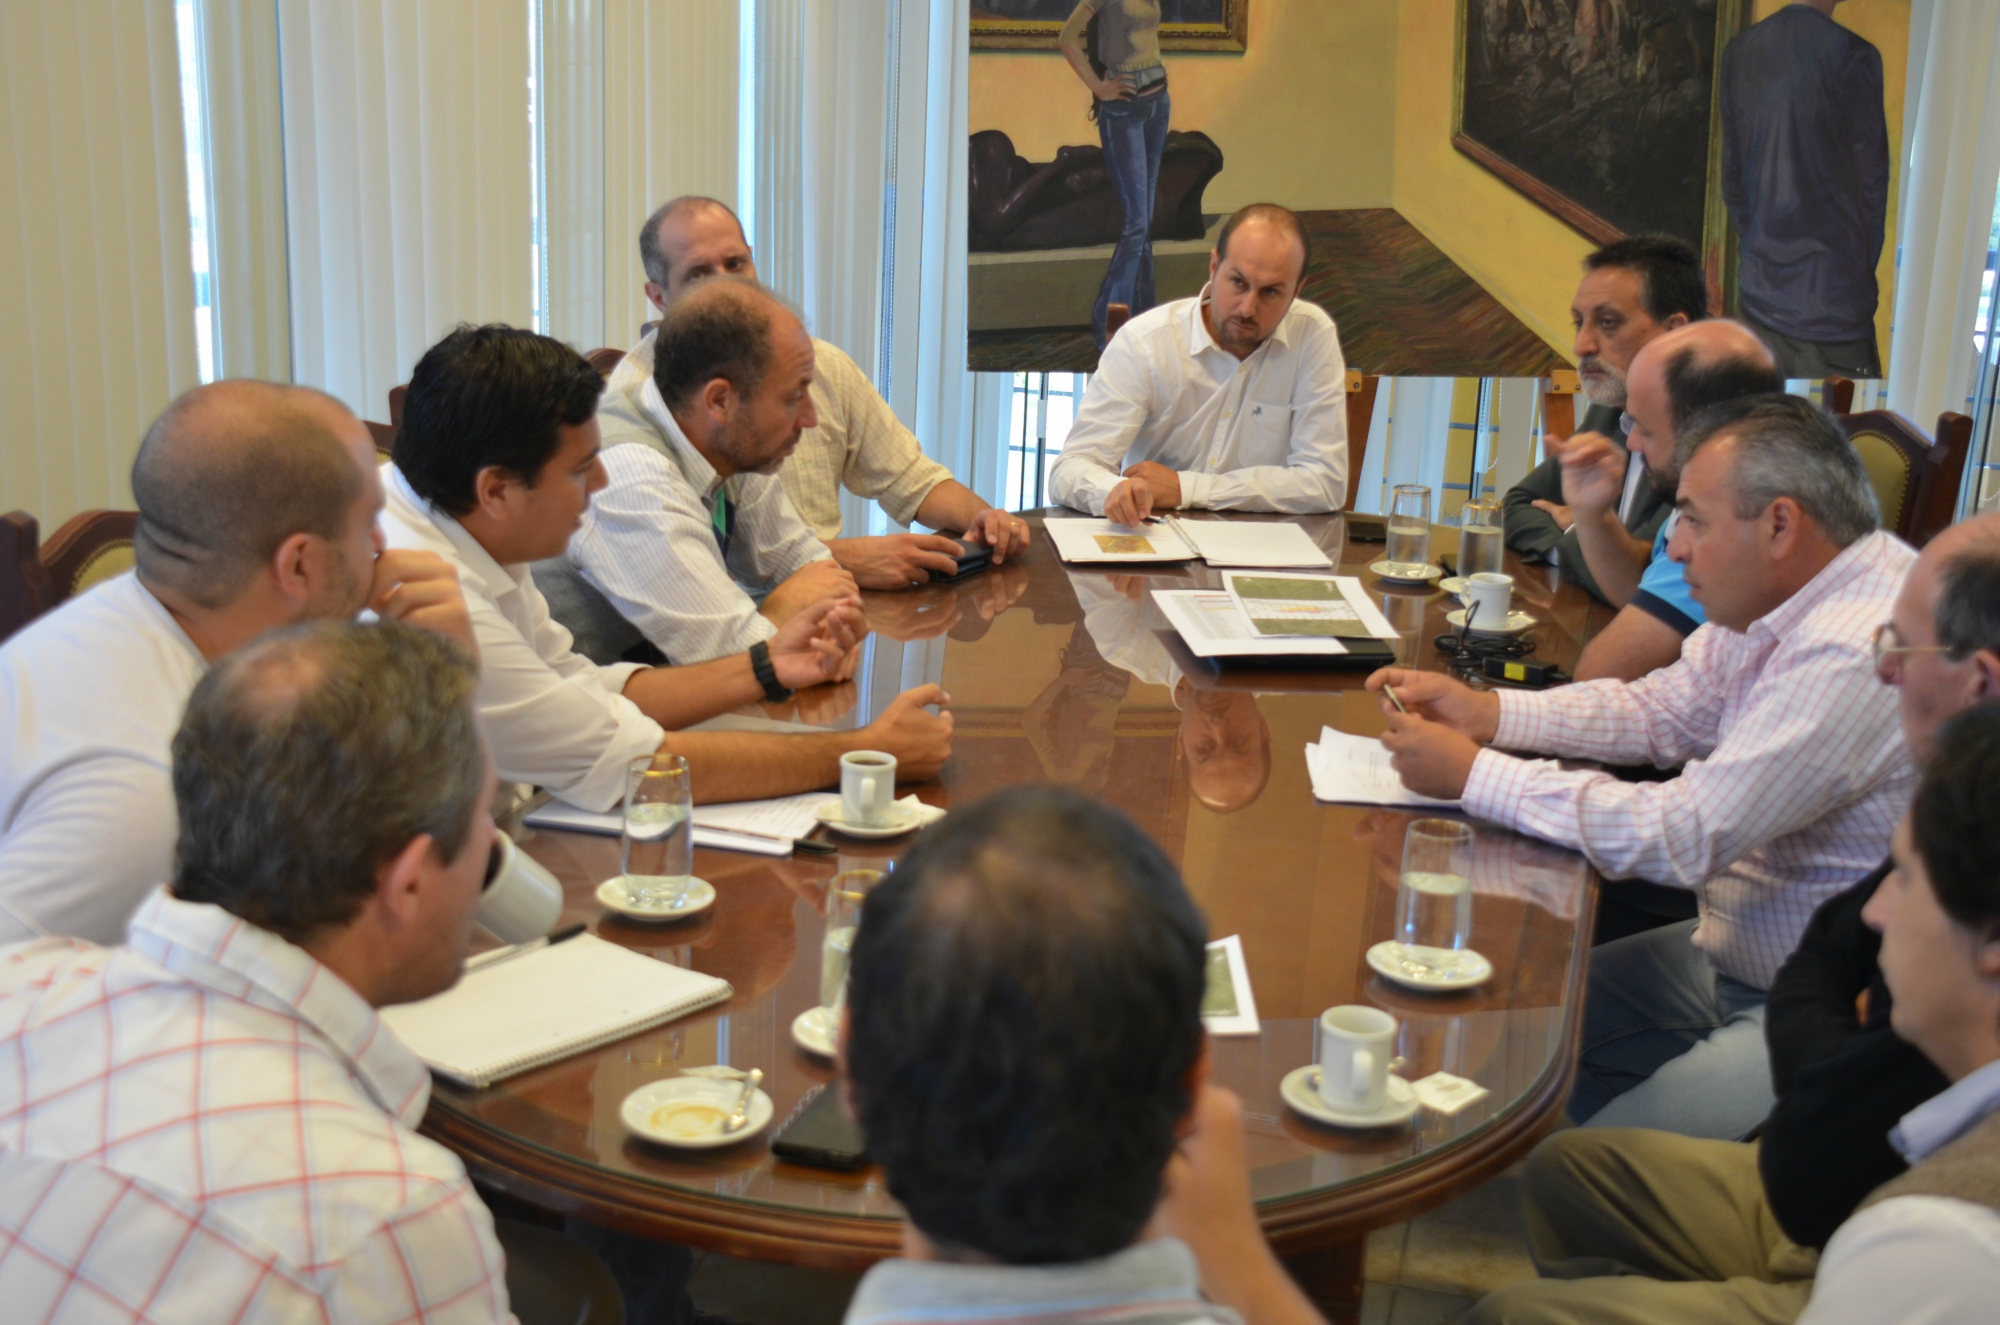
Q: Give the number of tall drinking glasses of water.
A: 5